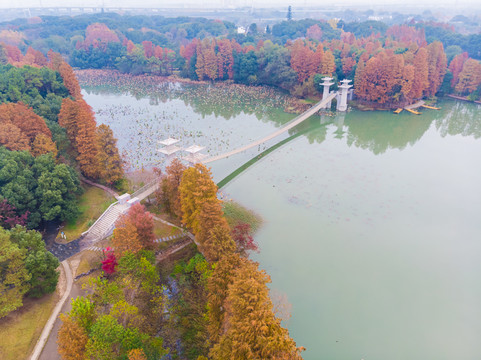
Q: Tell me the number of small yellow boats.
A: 3